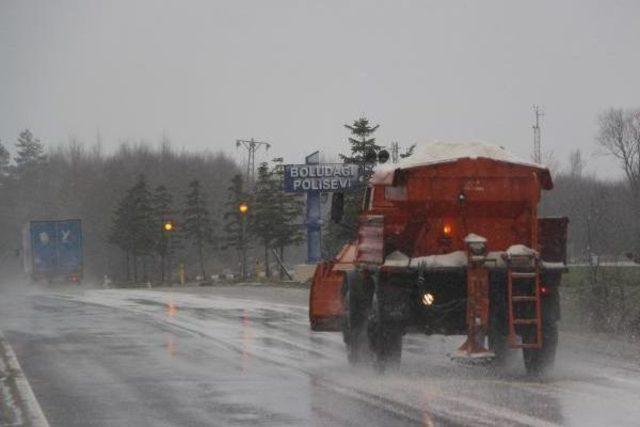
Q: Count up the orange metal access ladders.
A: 1